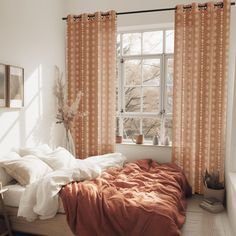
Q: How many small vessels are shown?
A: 4